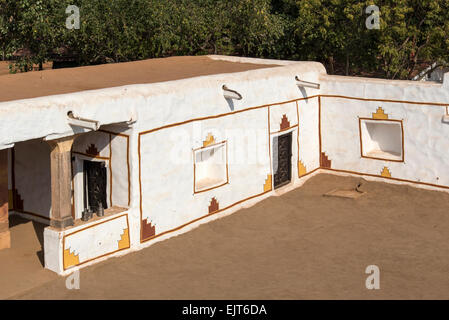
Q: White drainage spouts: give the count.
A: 3